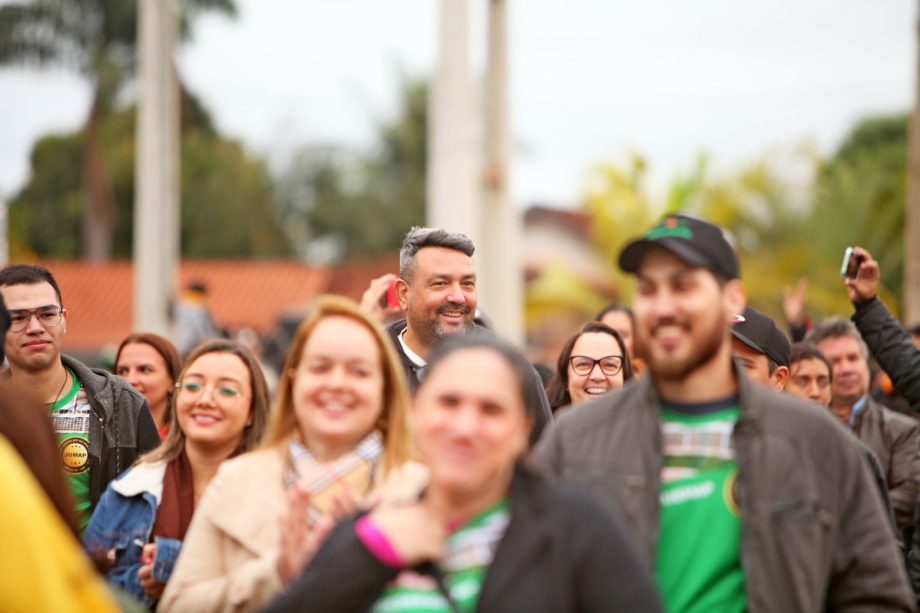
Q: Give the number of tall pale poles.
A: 3